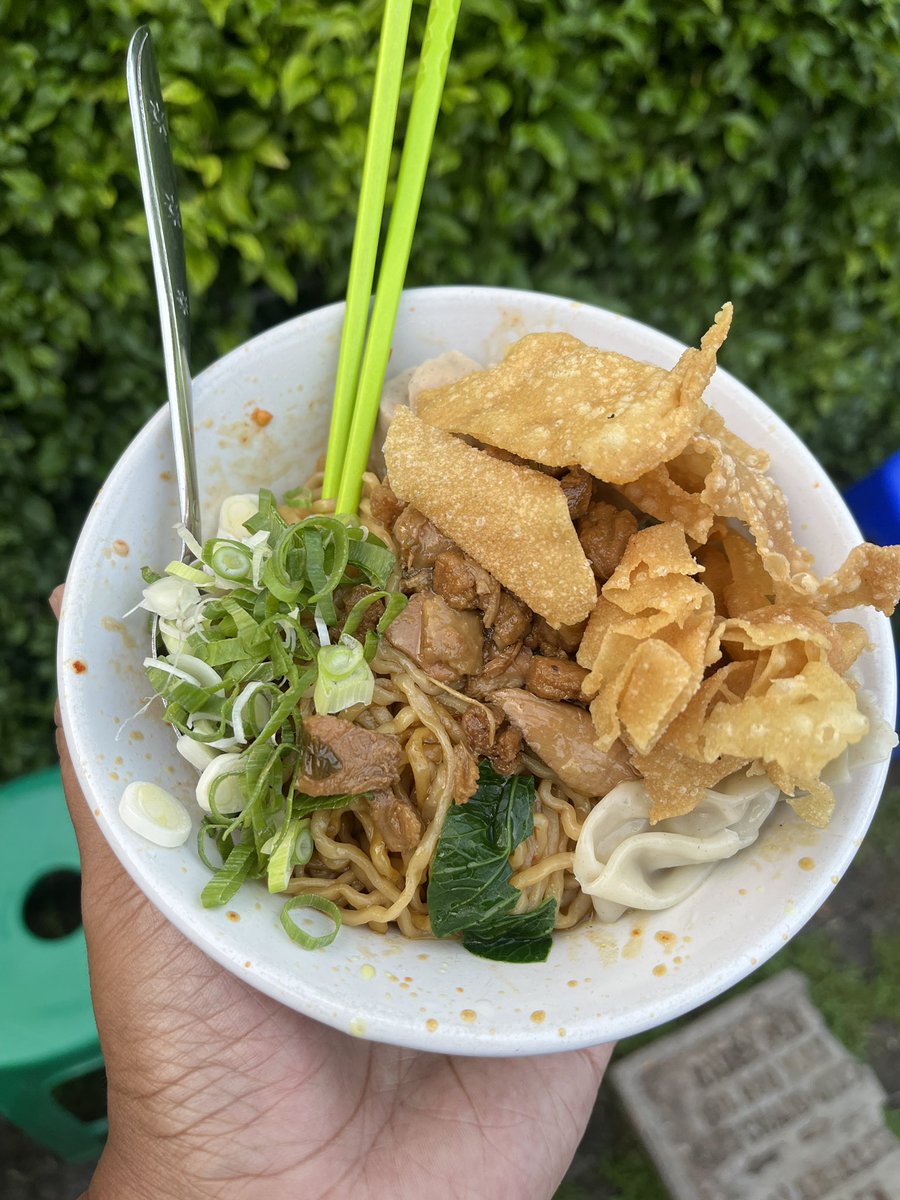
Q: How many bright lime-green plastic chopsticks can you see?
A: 2